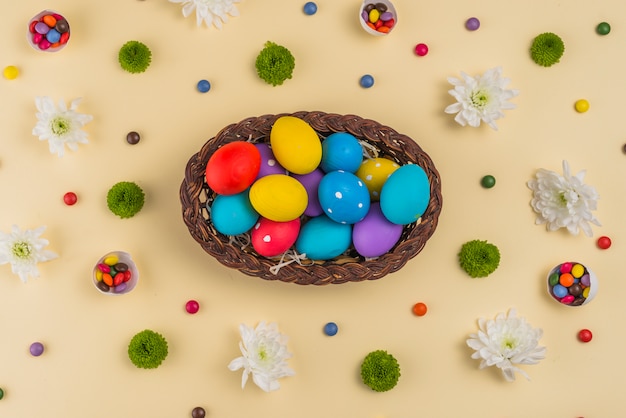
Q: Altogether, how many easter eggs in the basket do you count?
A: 13